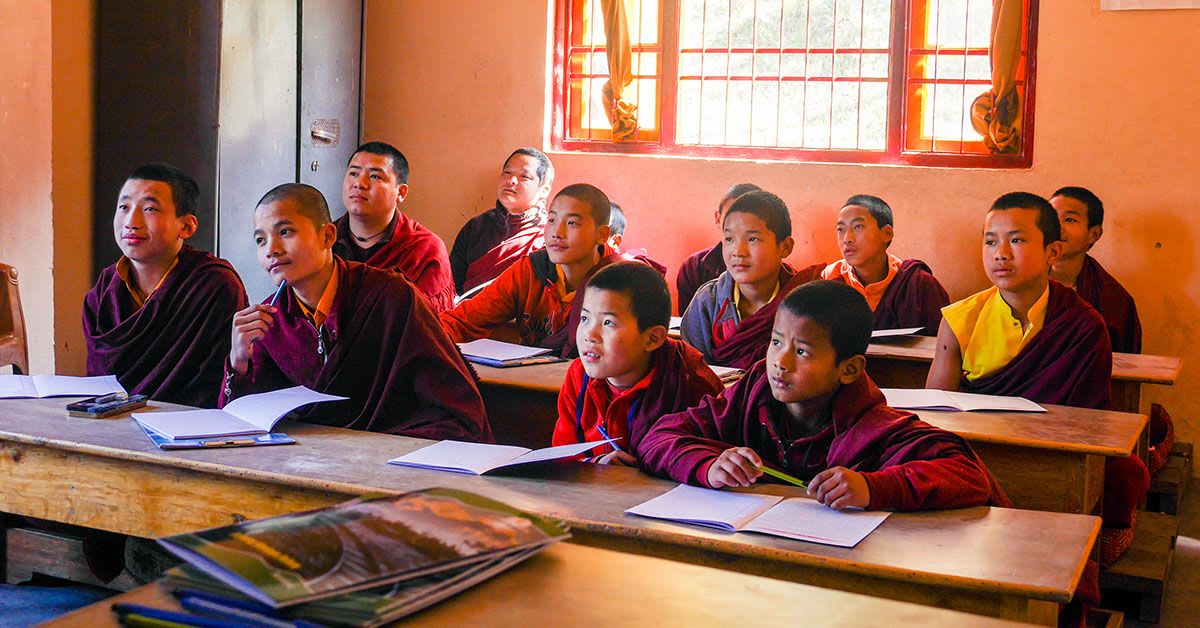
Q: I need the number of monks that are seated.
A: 13